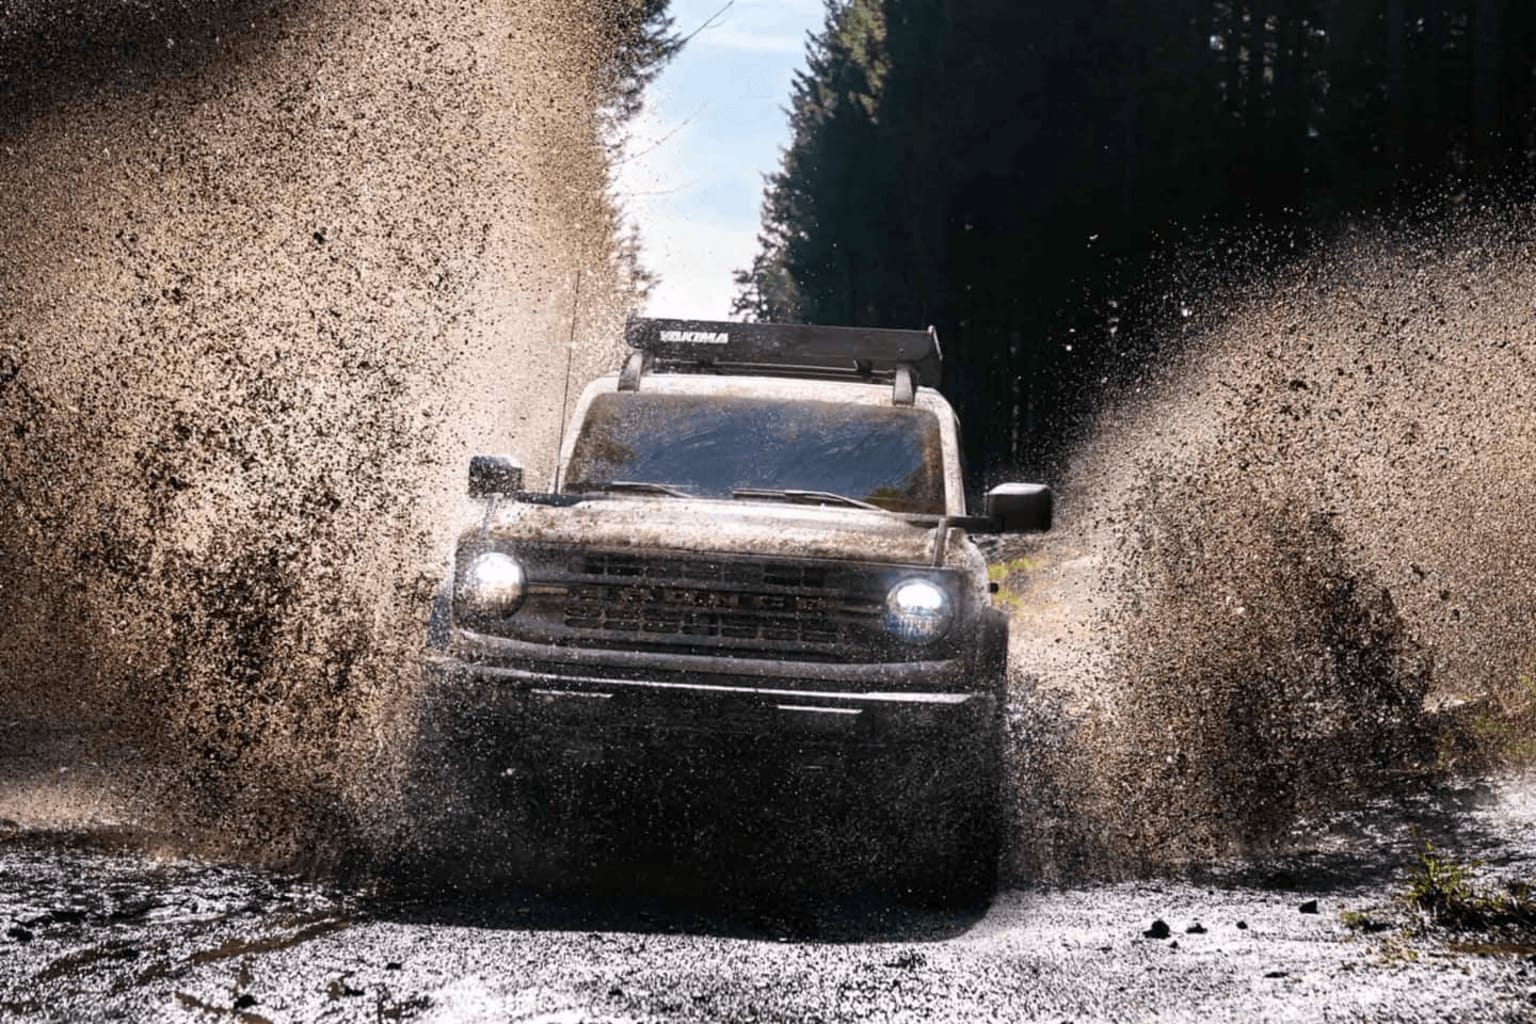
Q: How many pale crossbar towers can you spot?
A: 2